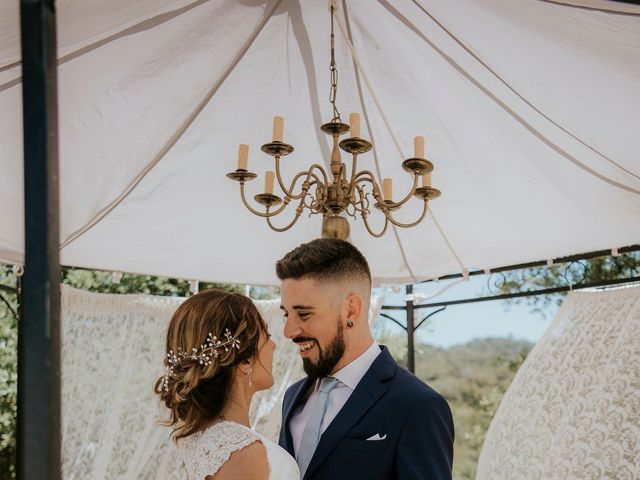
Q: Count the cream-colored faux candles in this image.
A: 7